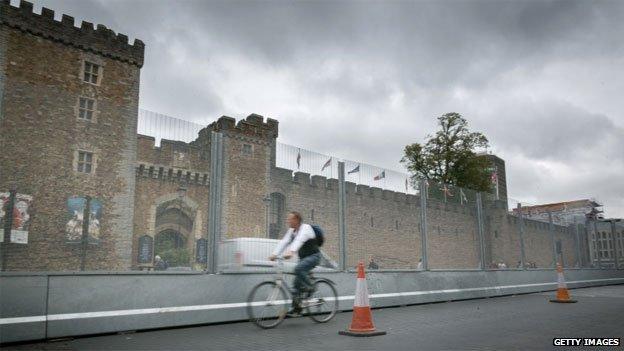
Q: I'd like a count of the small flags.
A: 9